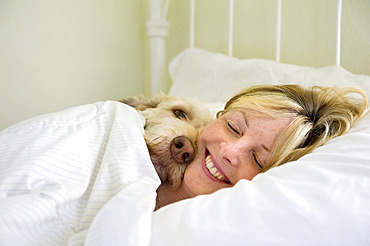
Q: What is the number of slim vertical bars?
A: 4